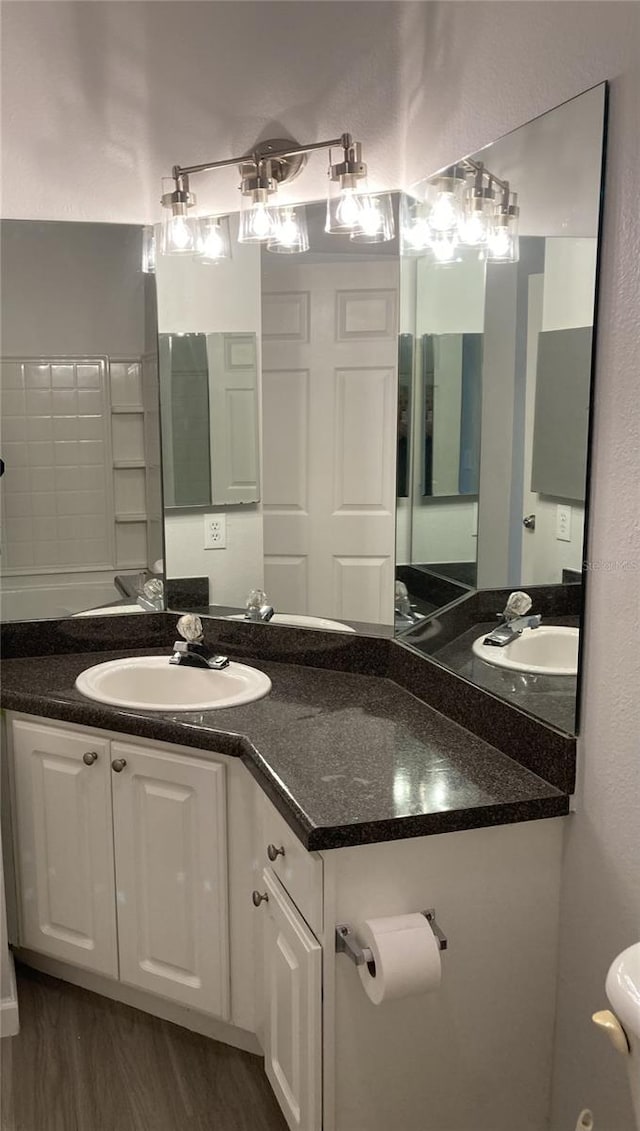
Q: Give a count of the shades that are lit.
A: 3